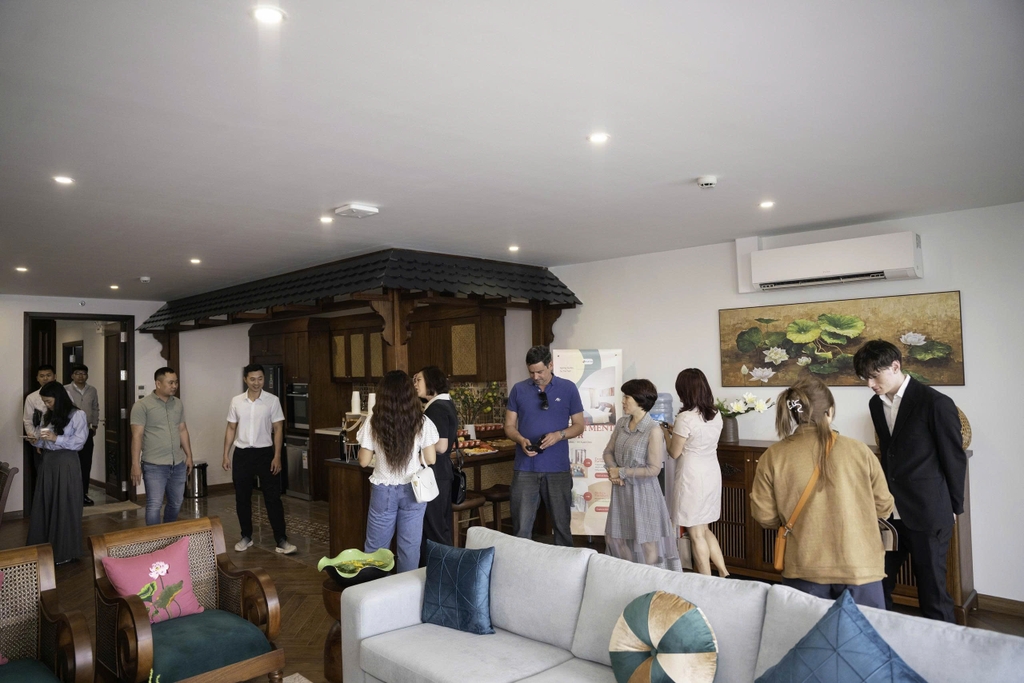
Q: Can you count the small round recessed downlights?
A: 9